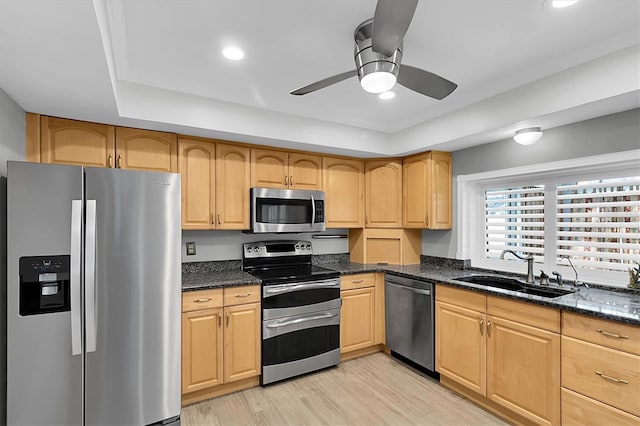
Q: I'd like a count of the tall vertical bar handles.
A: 2